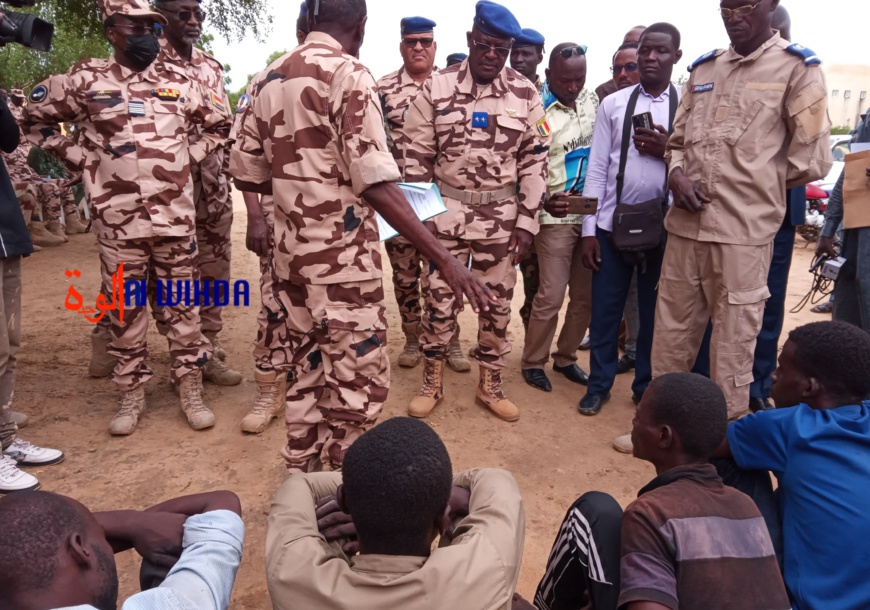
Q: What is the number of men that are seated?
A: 4